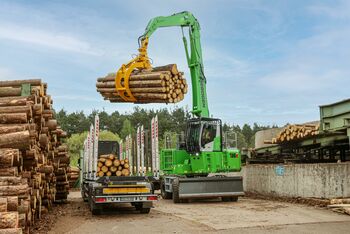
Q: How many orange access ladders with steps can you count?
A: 0